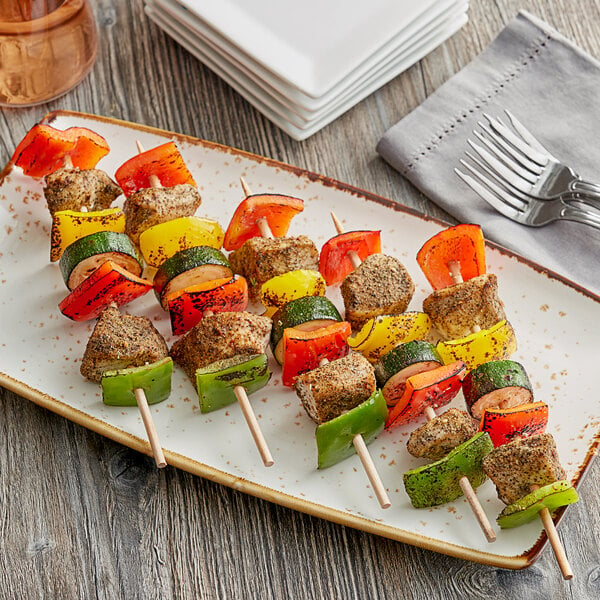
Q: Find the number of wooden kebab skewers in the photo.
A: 5